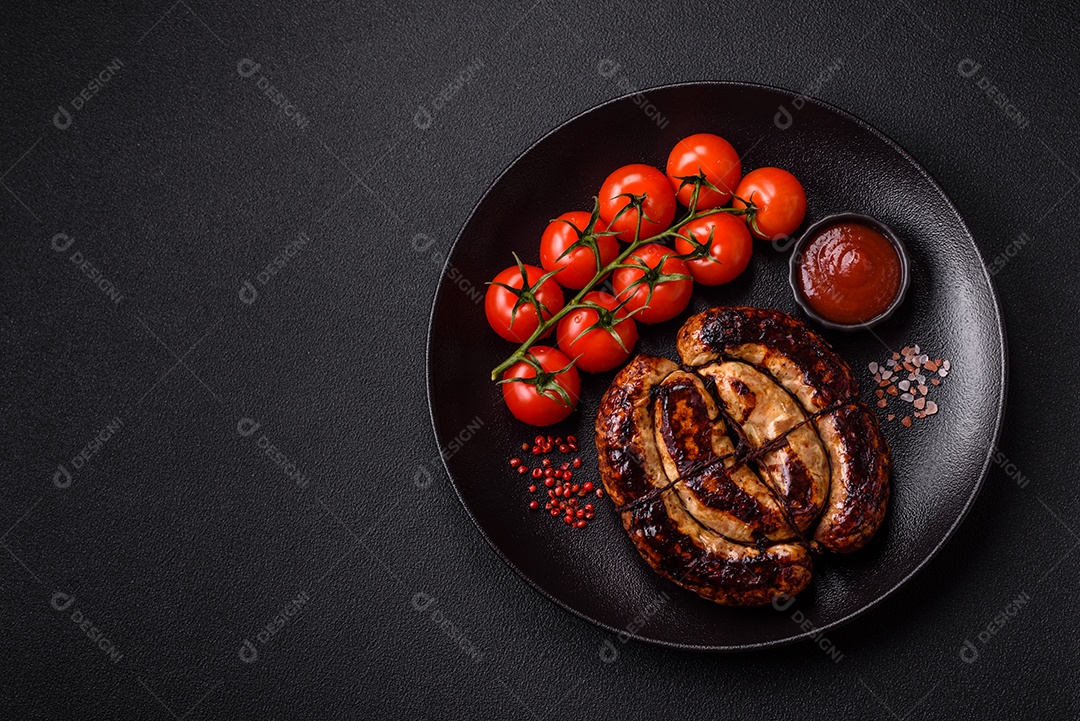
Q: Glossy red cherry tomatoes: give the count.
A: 9